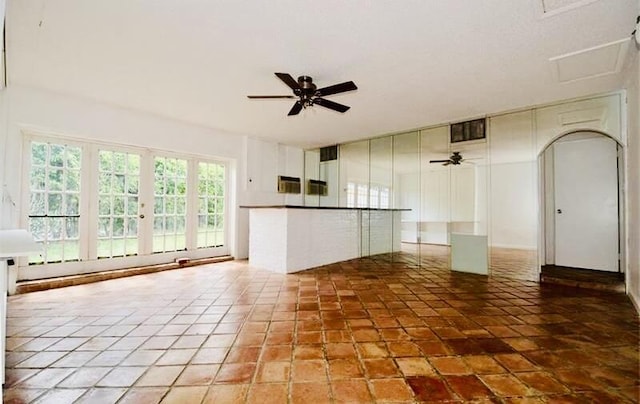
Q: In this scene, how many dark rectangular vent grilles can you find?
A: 2